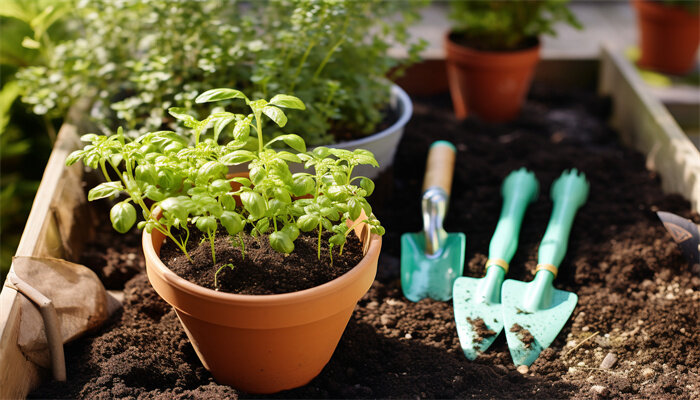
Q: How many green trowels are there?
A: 3